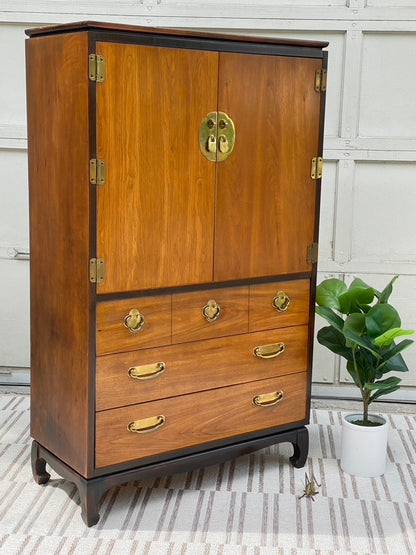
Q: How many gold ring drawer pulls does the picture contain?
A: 3